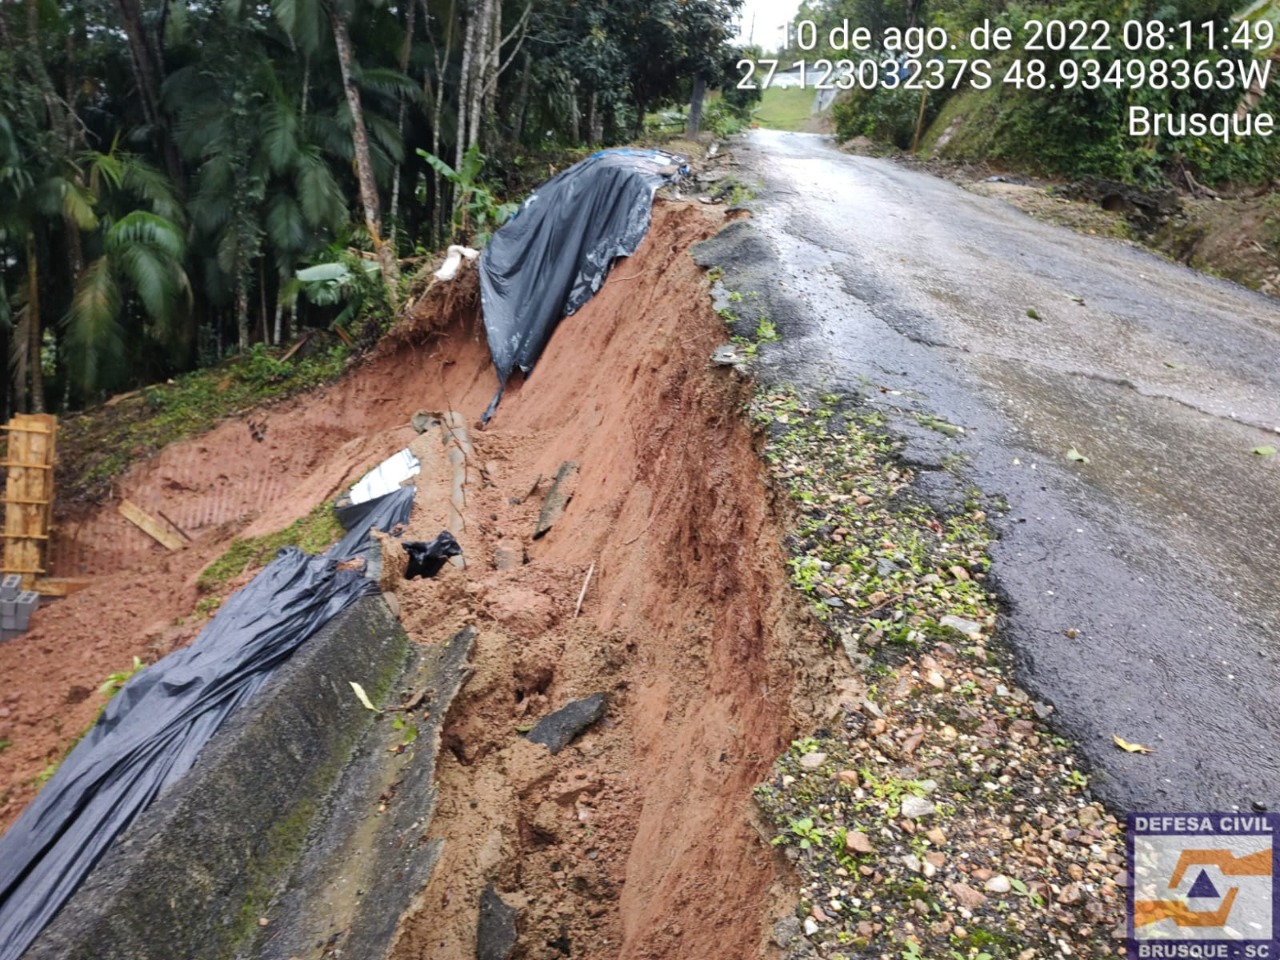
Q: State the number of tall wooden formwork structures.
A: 1